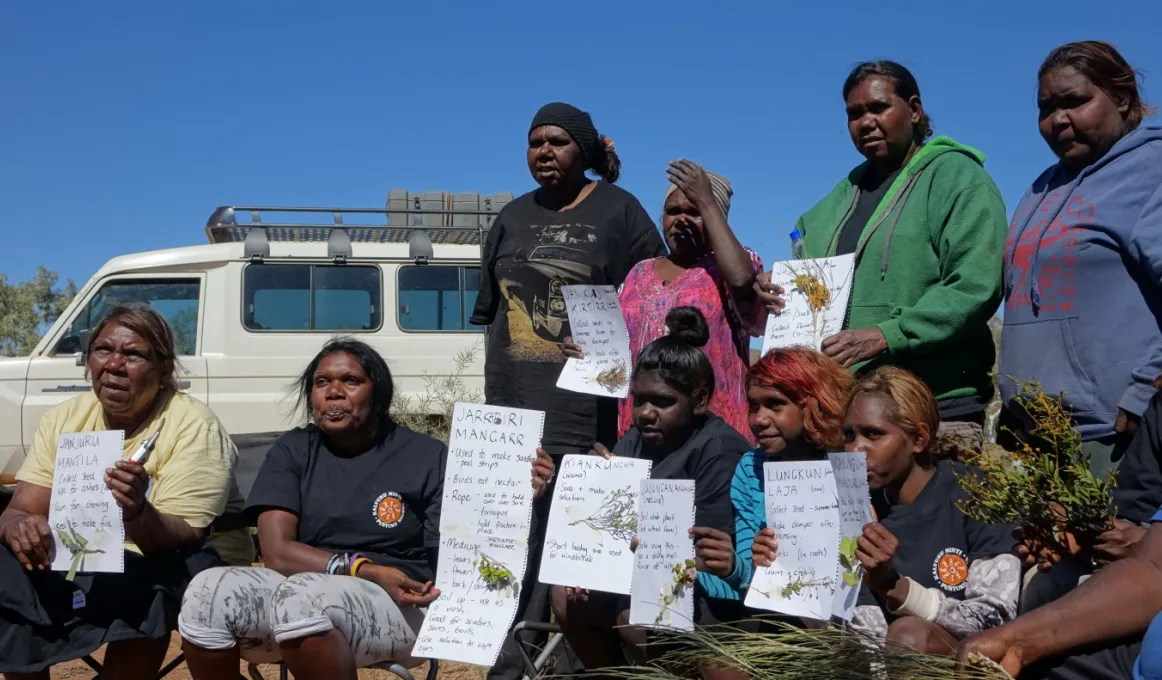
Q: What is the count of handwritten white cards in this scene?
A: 8